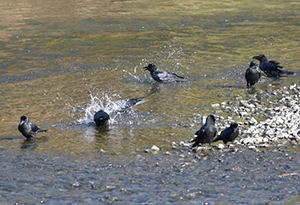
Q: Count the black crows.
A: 7